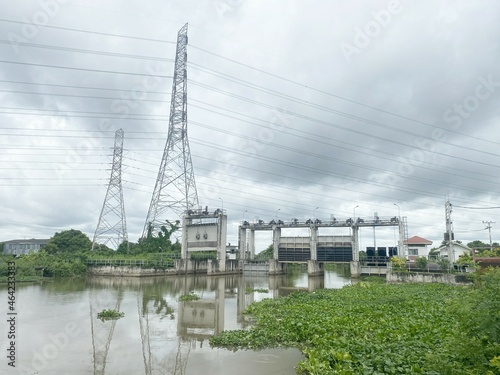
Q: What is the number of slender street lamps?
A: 6